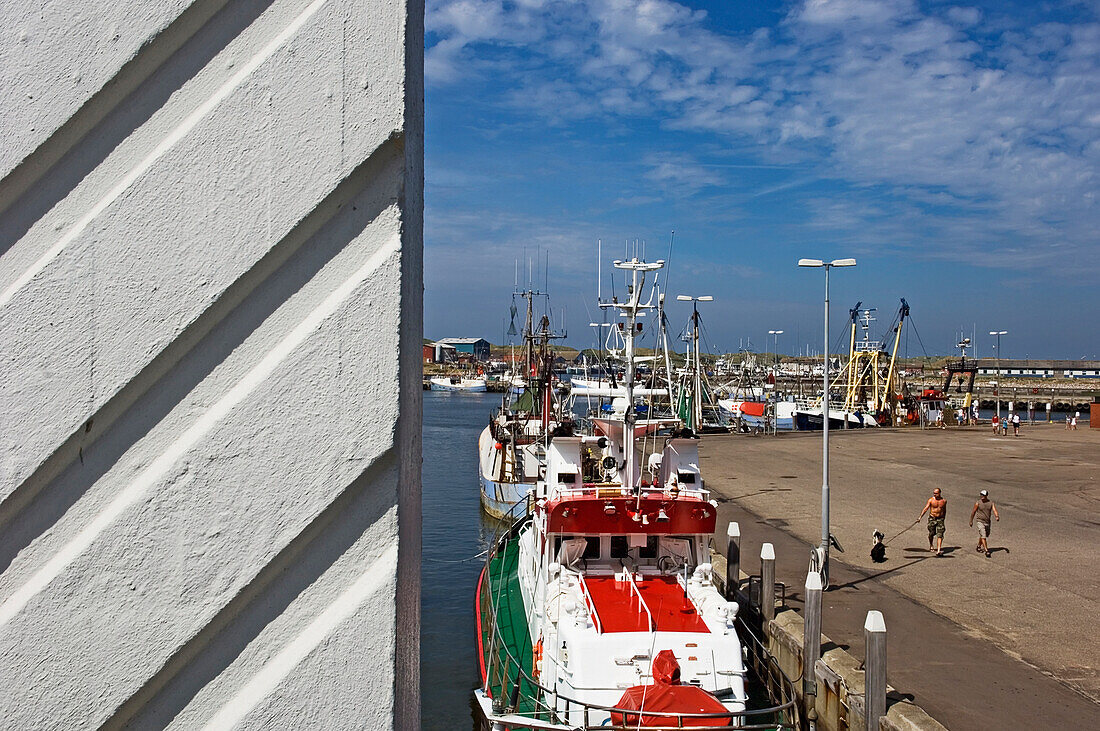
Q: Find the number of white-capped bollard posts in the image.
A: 4